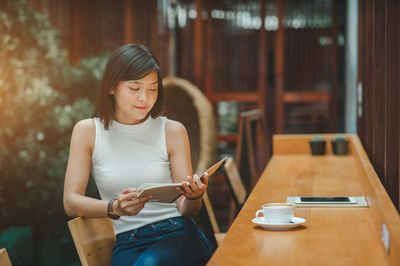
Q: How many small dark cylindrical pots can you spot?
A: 2